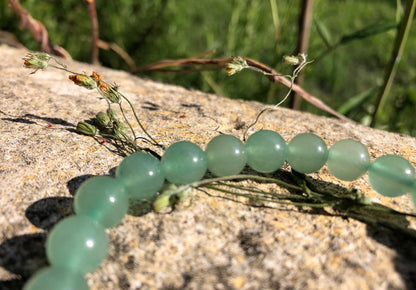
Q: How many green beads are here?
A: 11